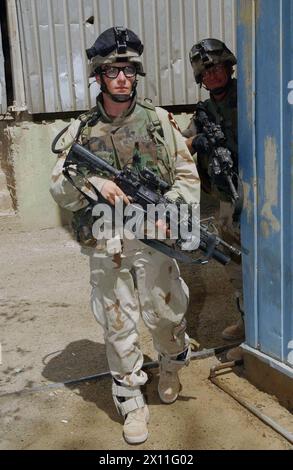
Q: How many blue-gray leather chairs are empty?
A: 0